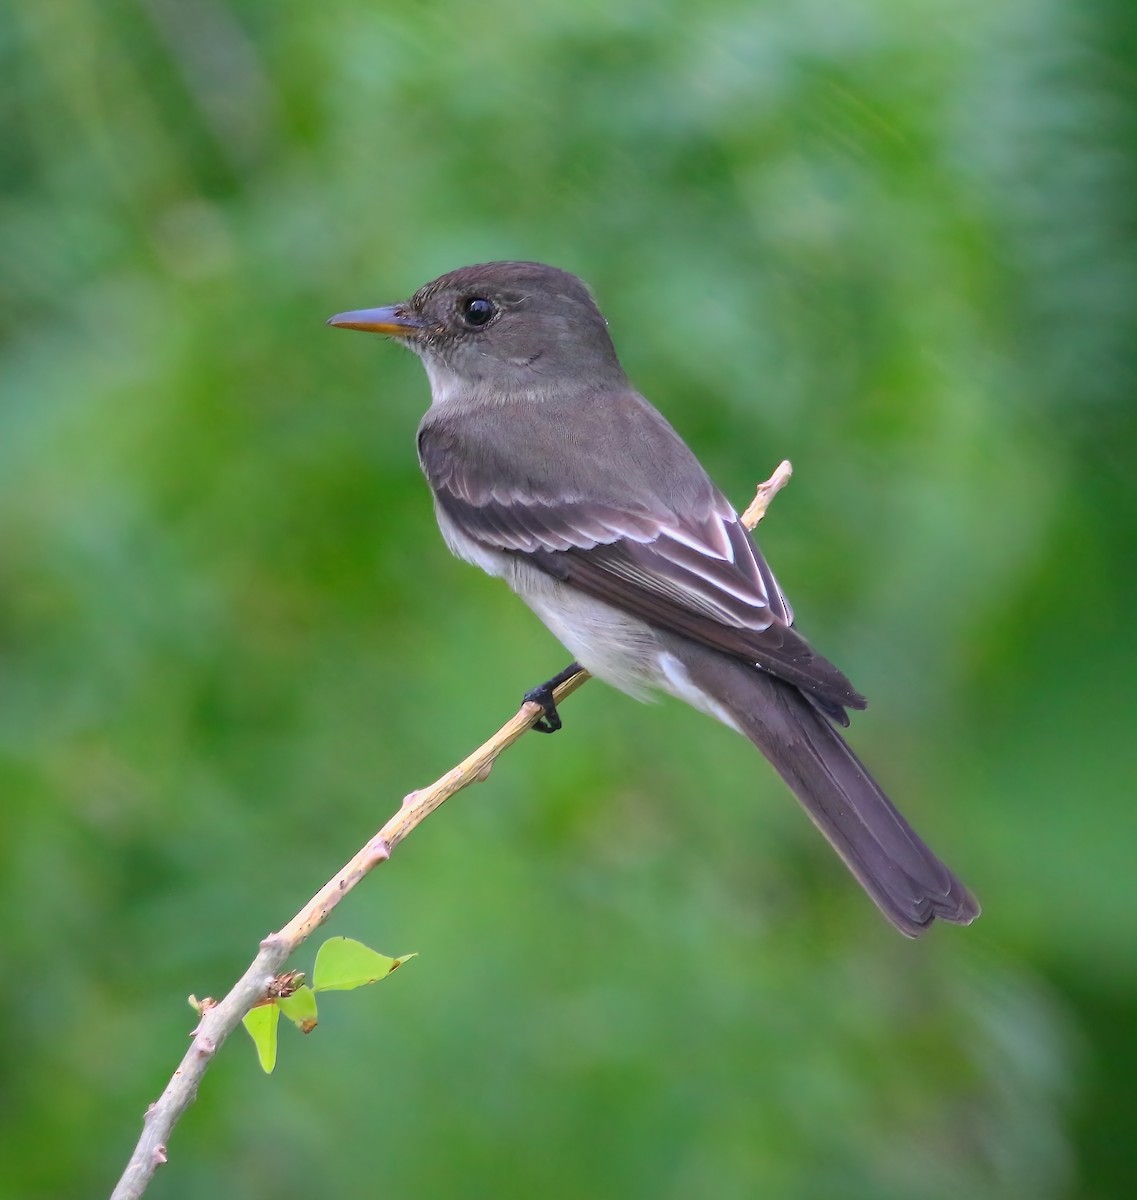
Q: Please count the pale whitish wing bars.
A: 2